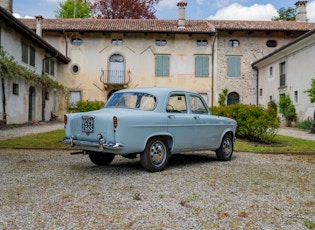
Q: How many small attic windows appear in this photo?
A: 6